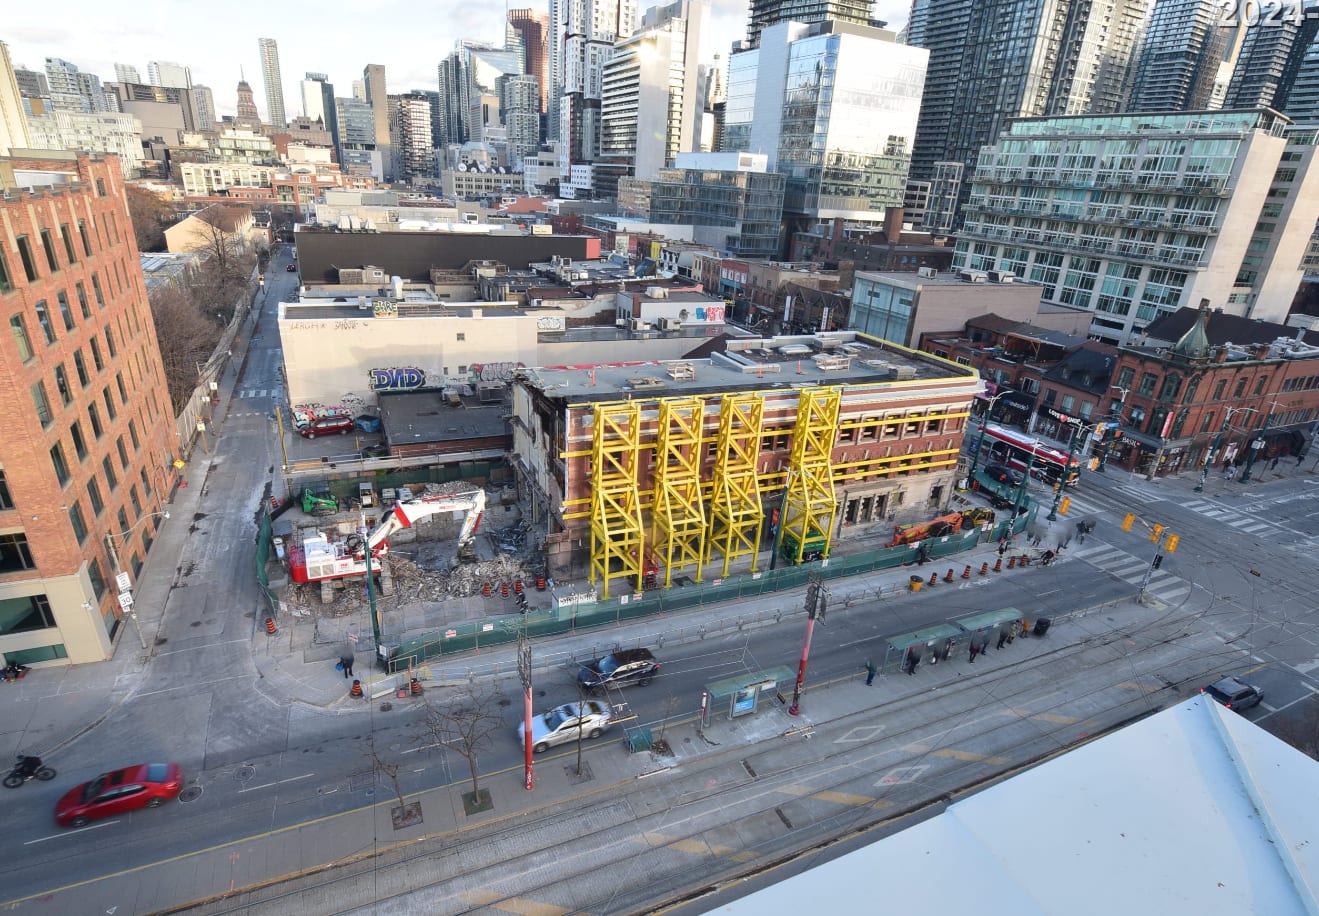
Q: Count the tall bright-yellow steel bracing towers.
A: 4